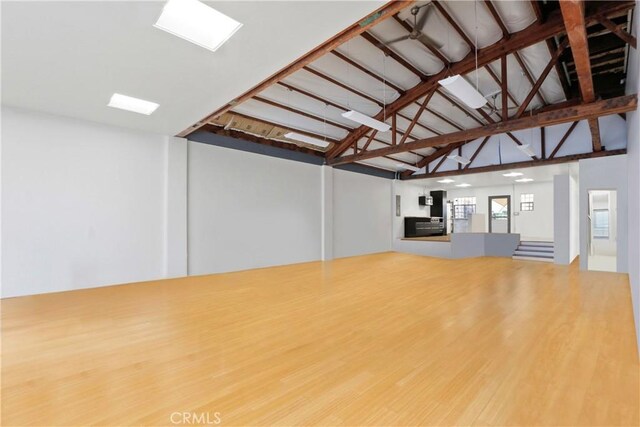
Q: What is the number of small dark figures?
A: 0